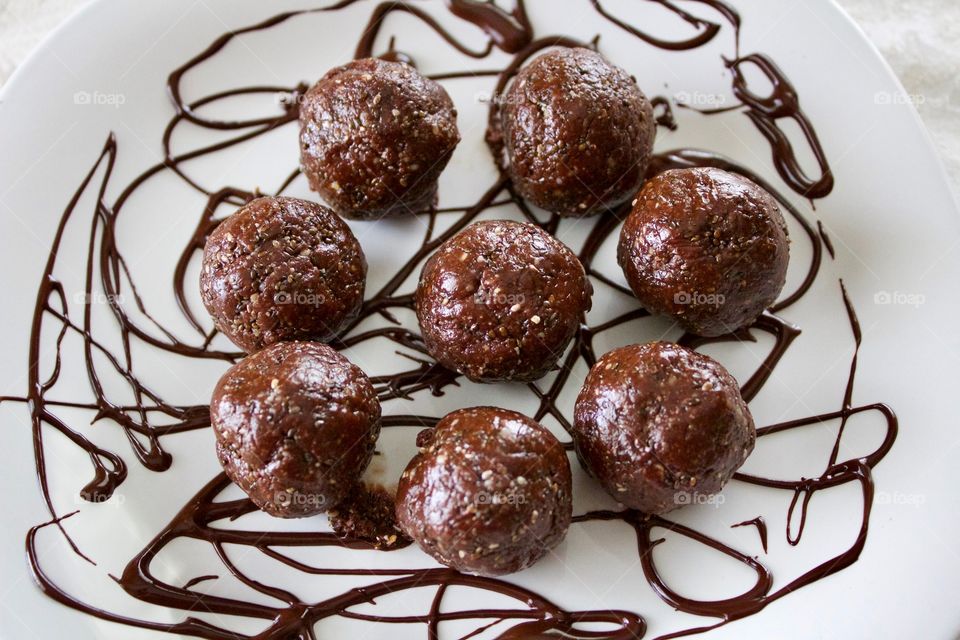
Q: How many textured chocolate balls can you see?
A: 8